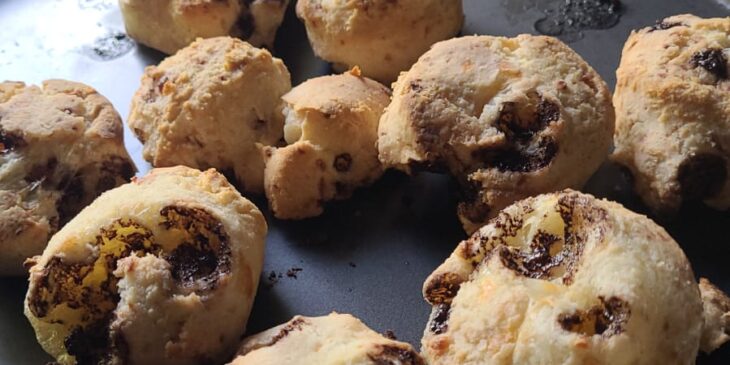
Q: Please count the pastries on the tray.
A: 11